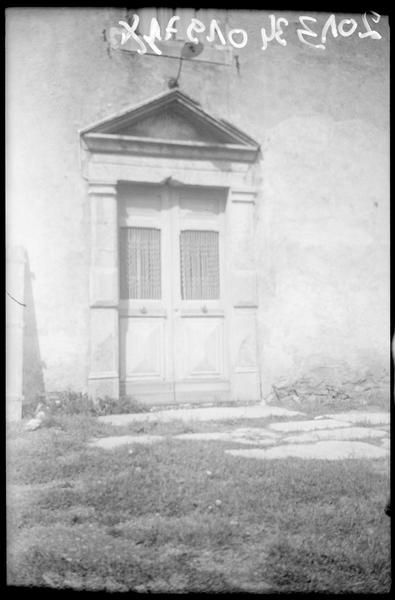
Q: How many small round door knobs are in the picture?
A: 2